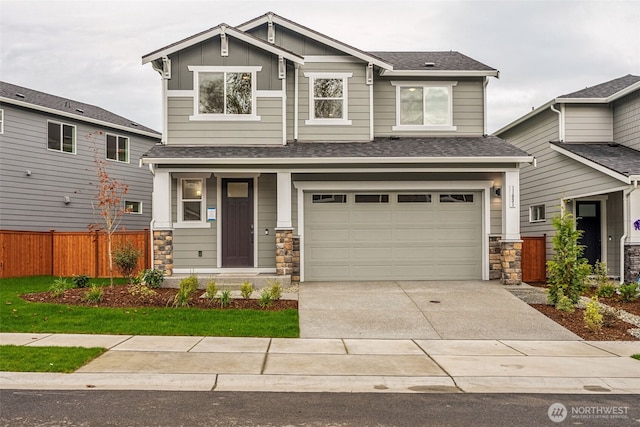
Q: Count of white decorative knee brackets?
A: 5